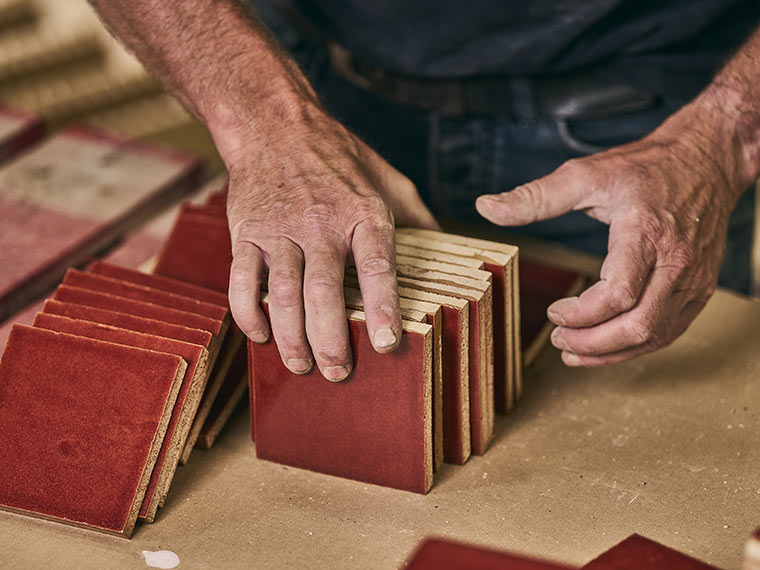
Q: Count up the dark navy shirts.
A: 1